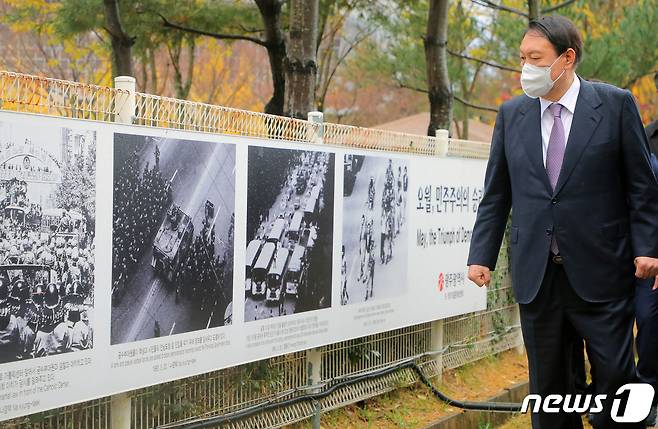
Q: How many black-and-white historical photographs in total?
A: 4